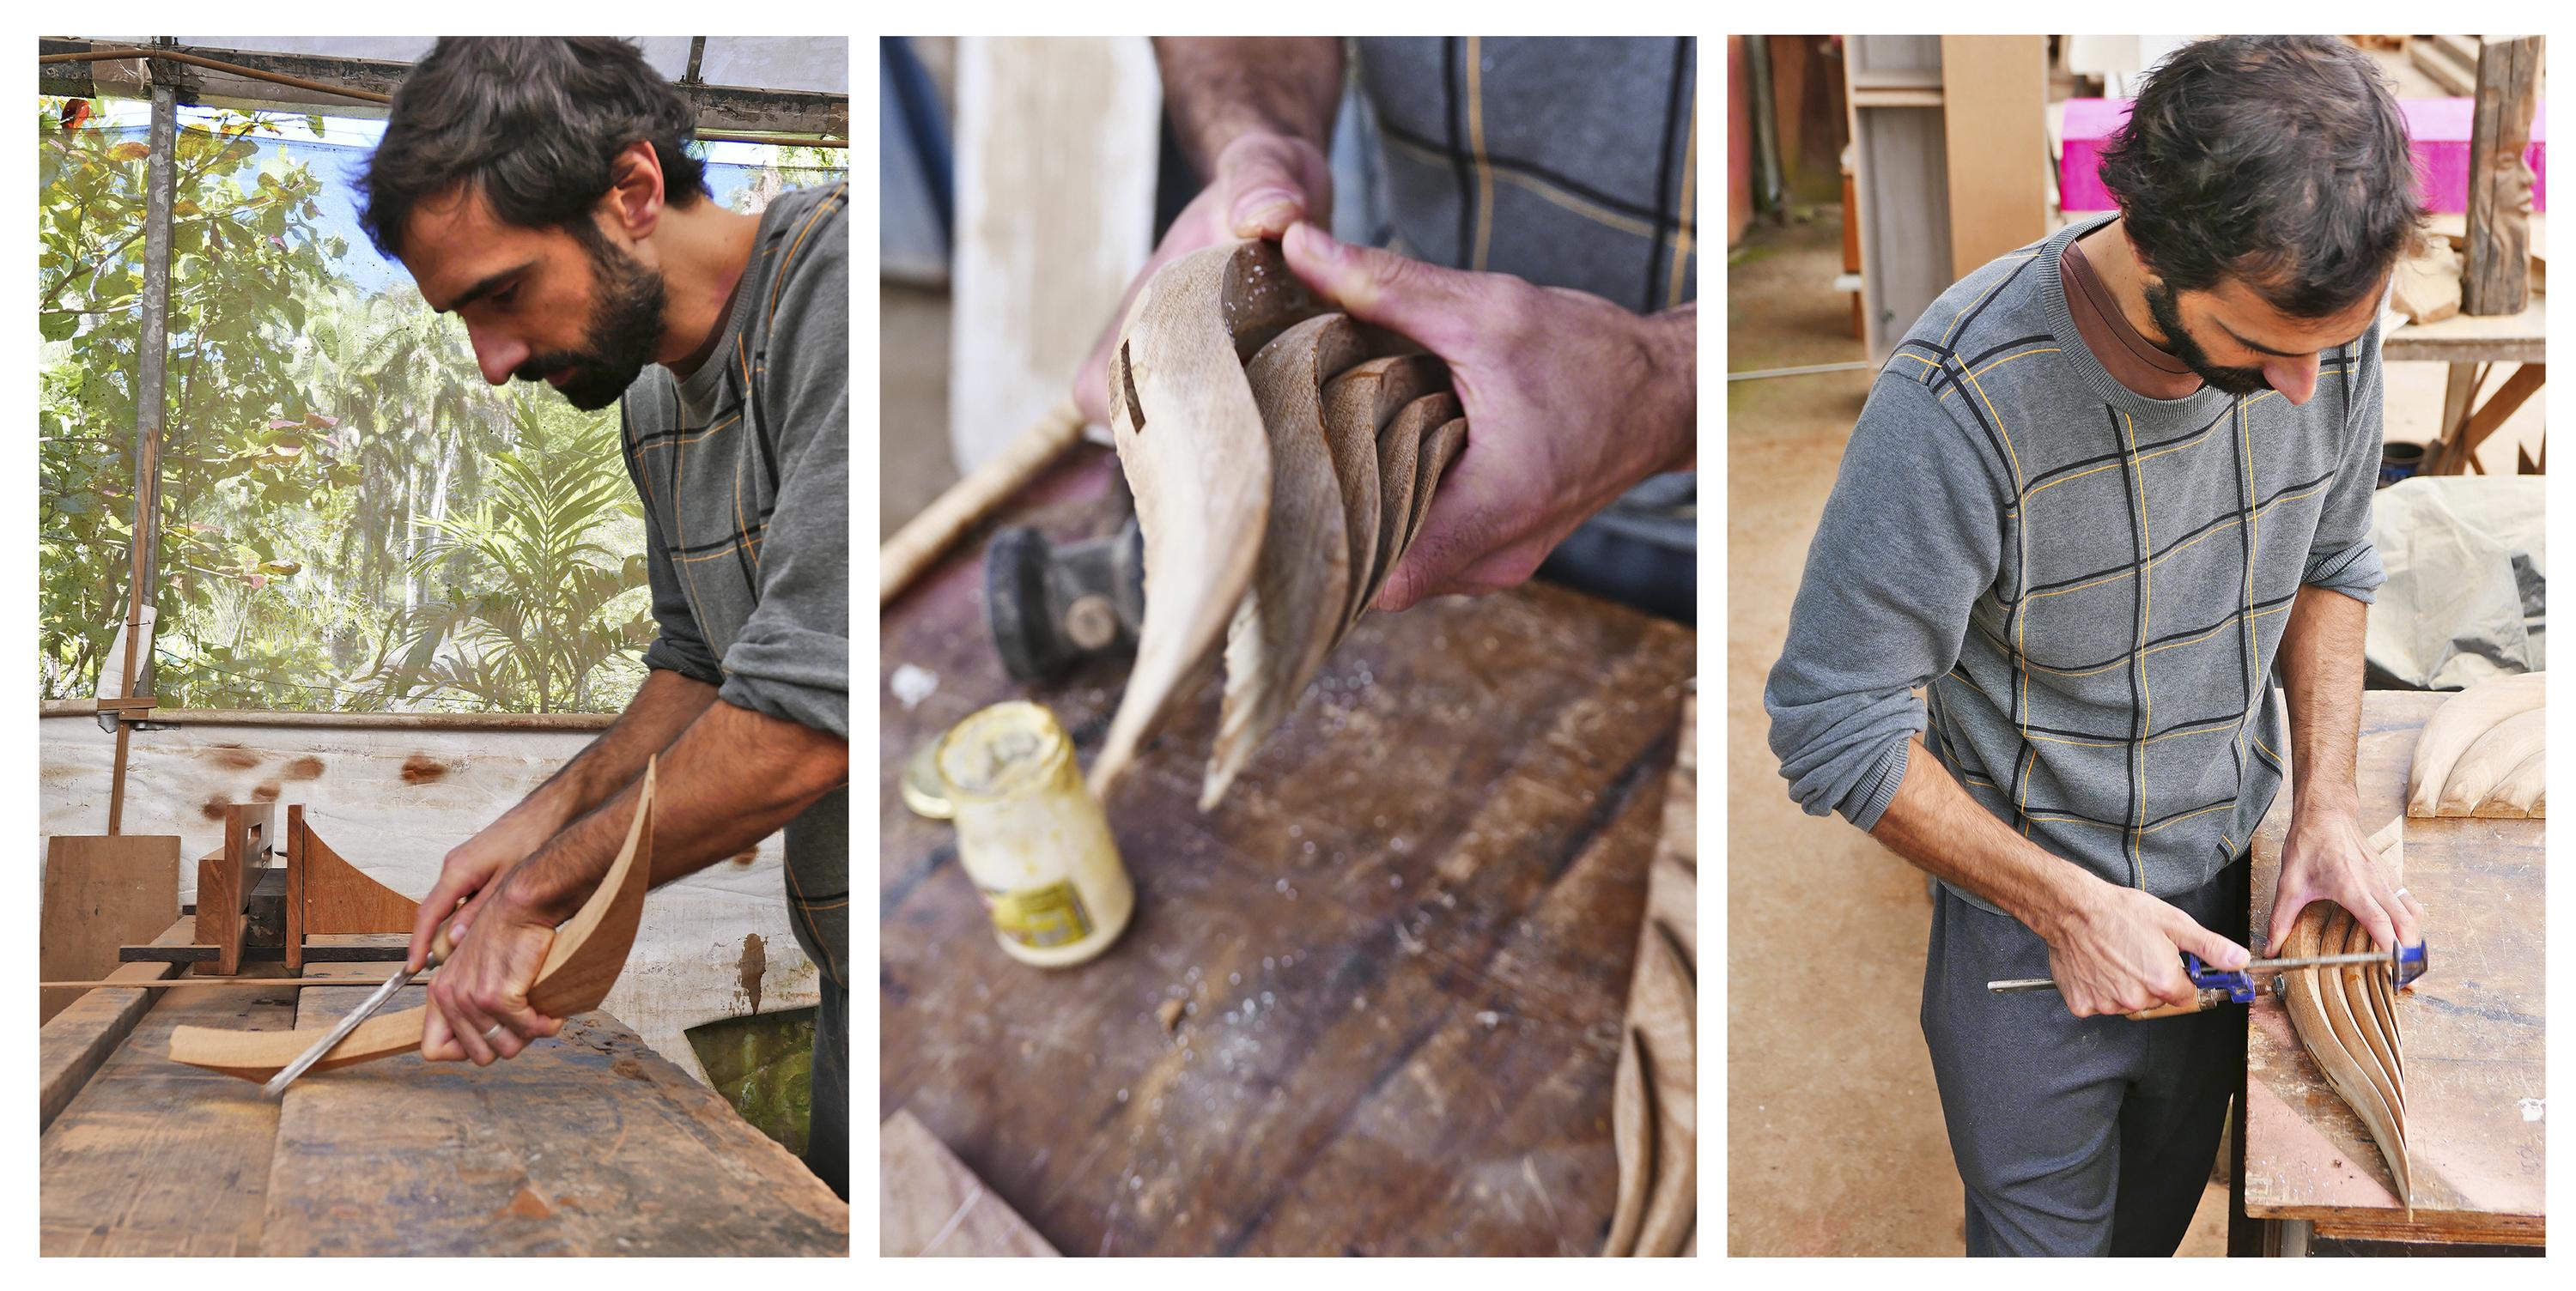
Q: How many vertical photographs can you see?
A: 3